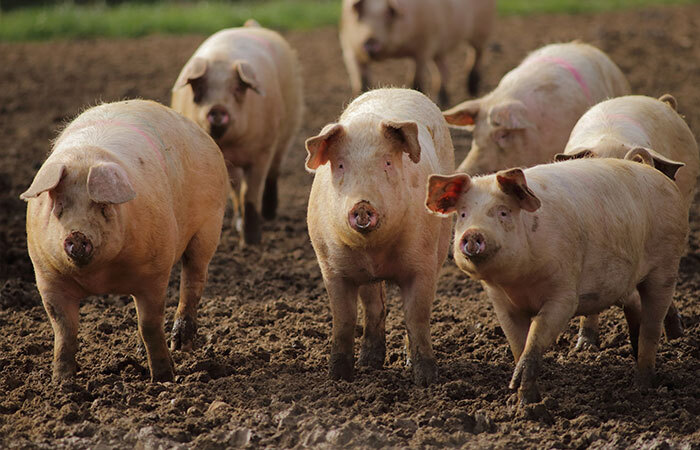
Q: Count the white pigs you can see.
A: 7